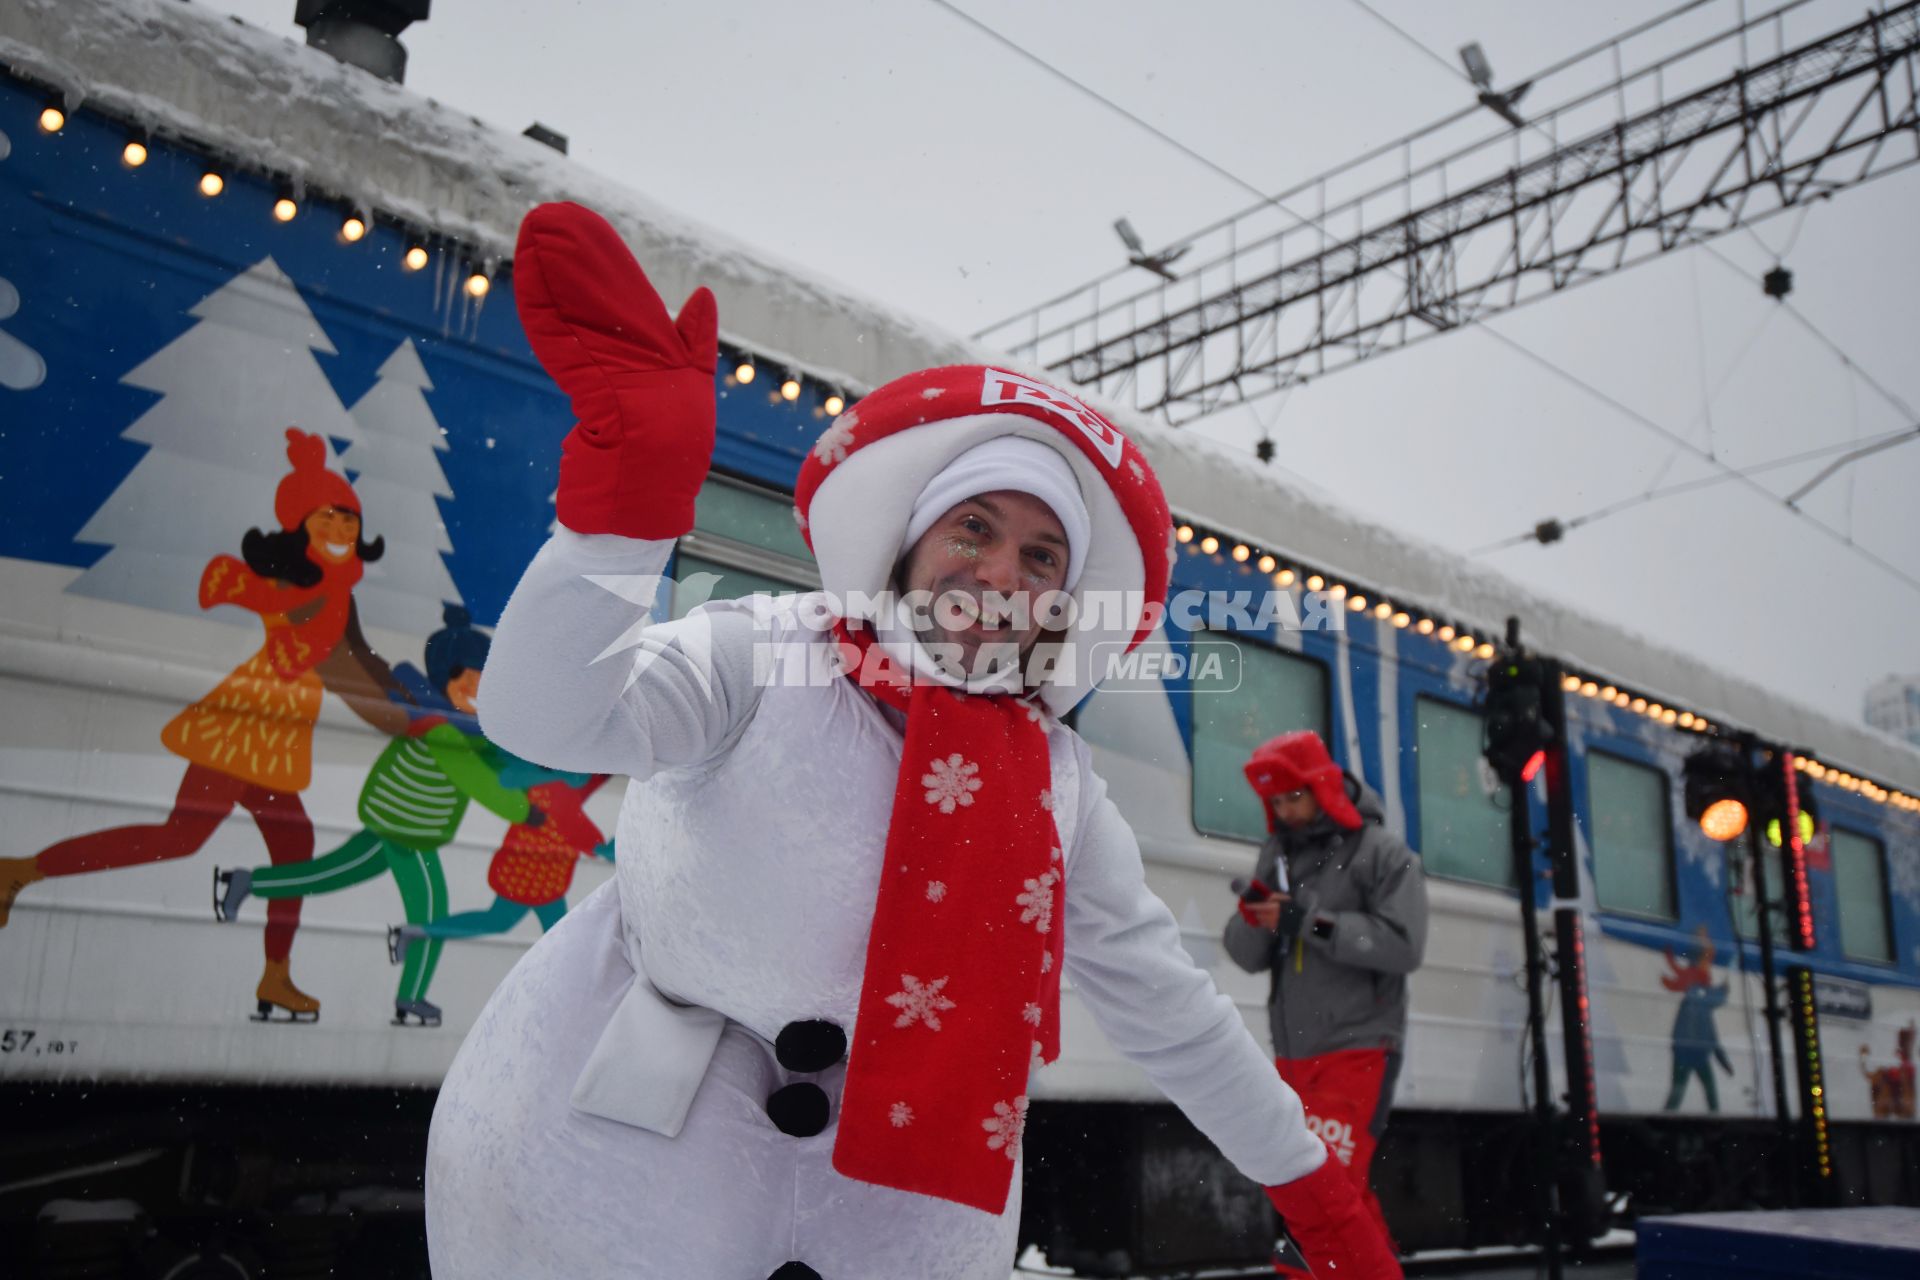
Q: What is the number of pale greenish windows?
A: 6